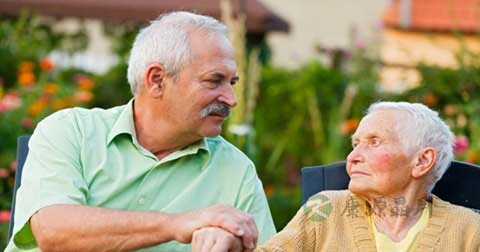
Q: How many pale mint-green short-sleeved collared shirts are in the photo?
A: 1